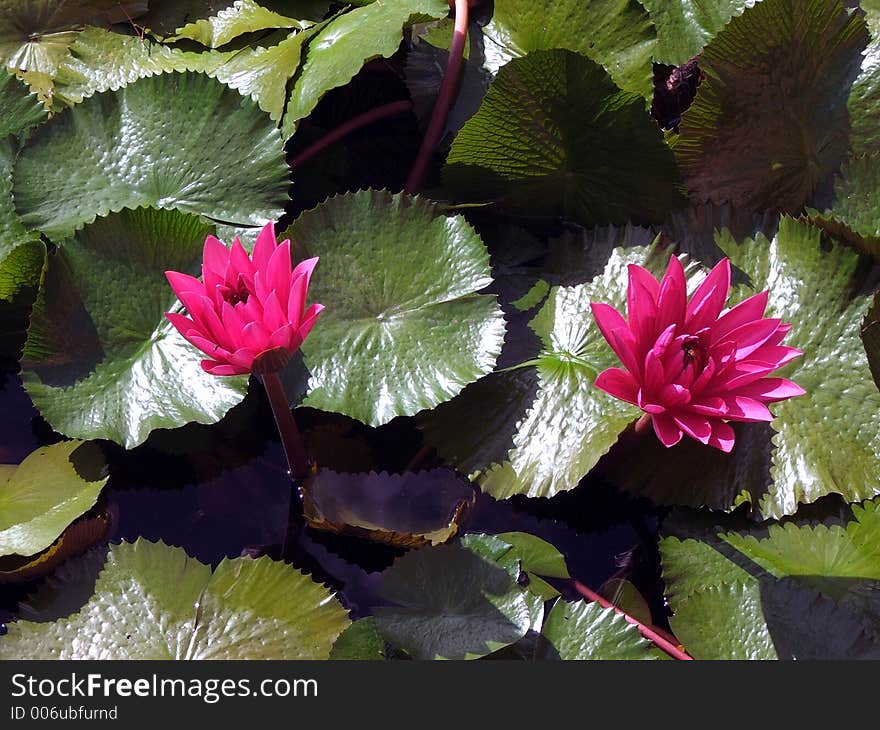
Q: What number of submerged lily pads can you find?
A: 1